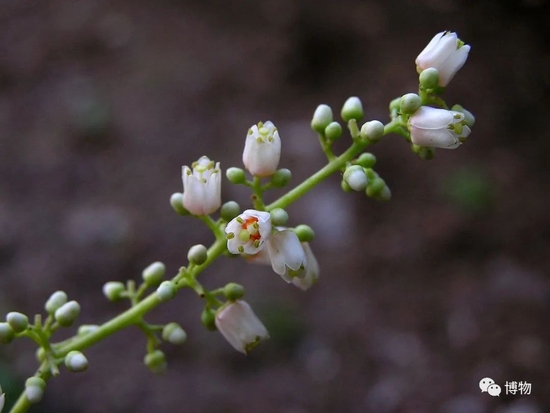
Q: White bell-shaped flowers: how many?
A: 8